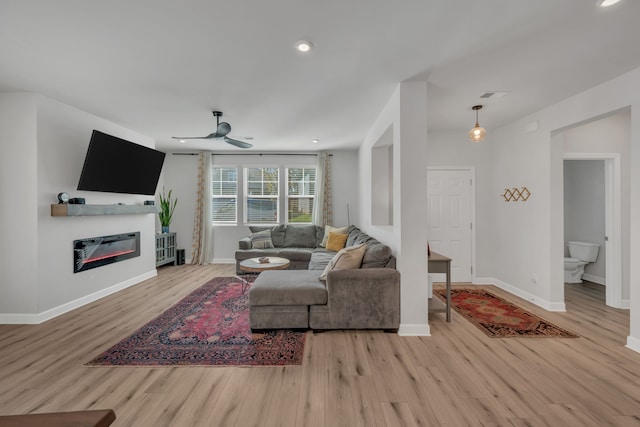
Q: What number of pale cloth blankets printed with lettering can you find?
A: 0